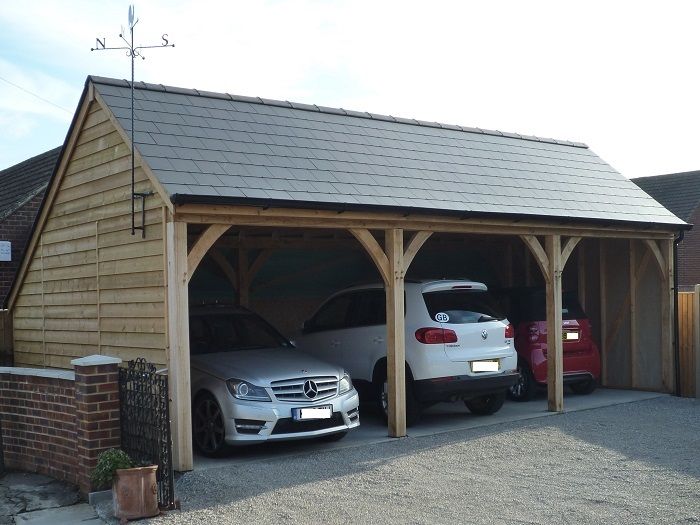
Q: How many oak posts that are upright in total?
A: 4